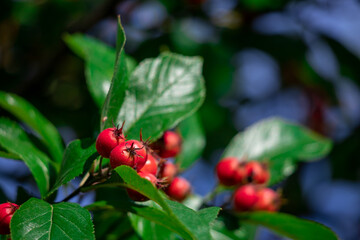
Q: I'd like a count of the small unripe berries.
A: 0